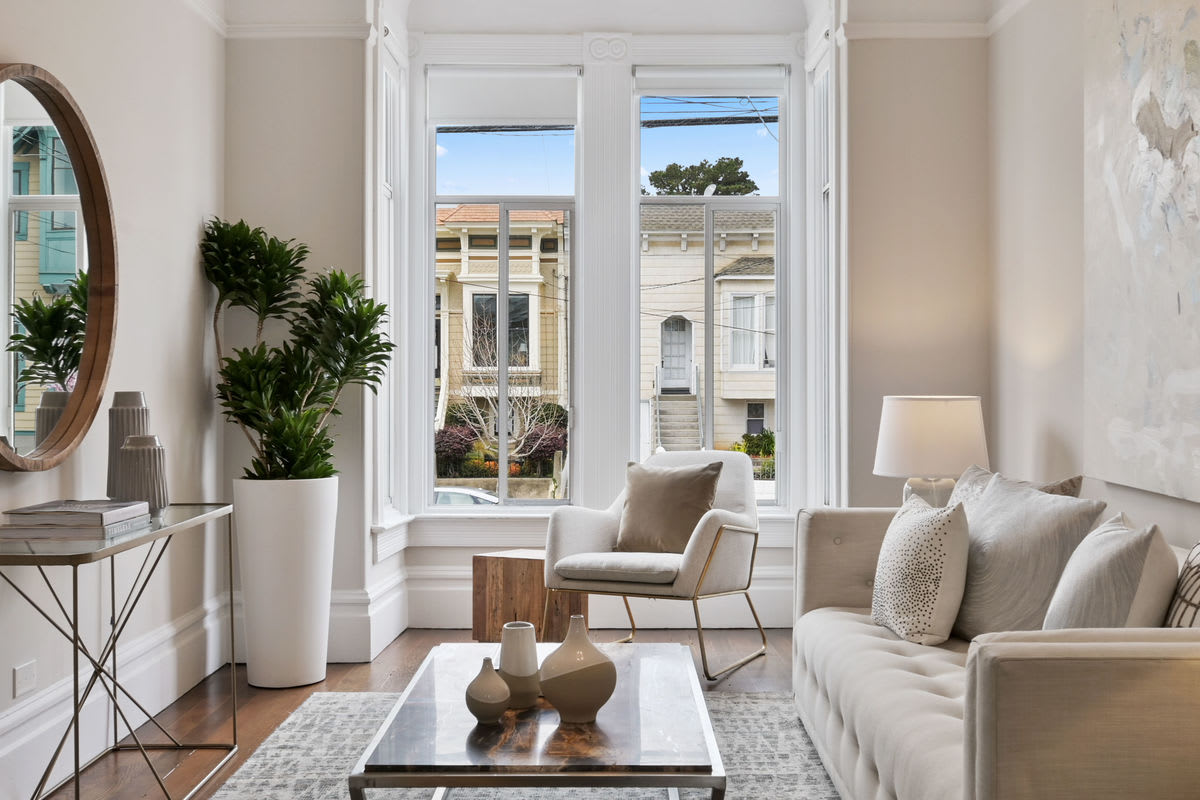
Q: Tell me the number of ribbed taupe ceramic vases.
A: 2